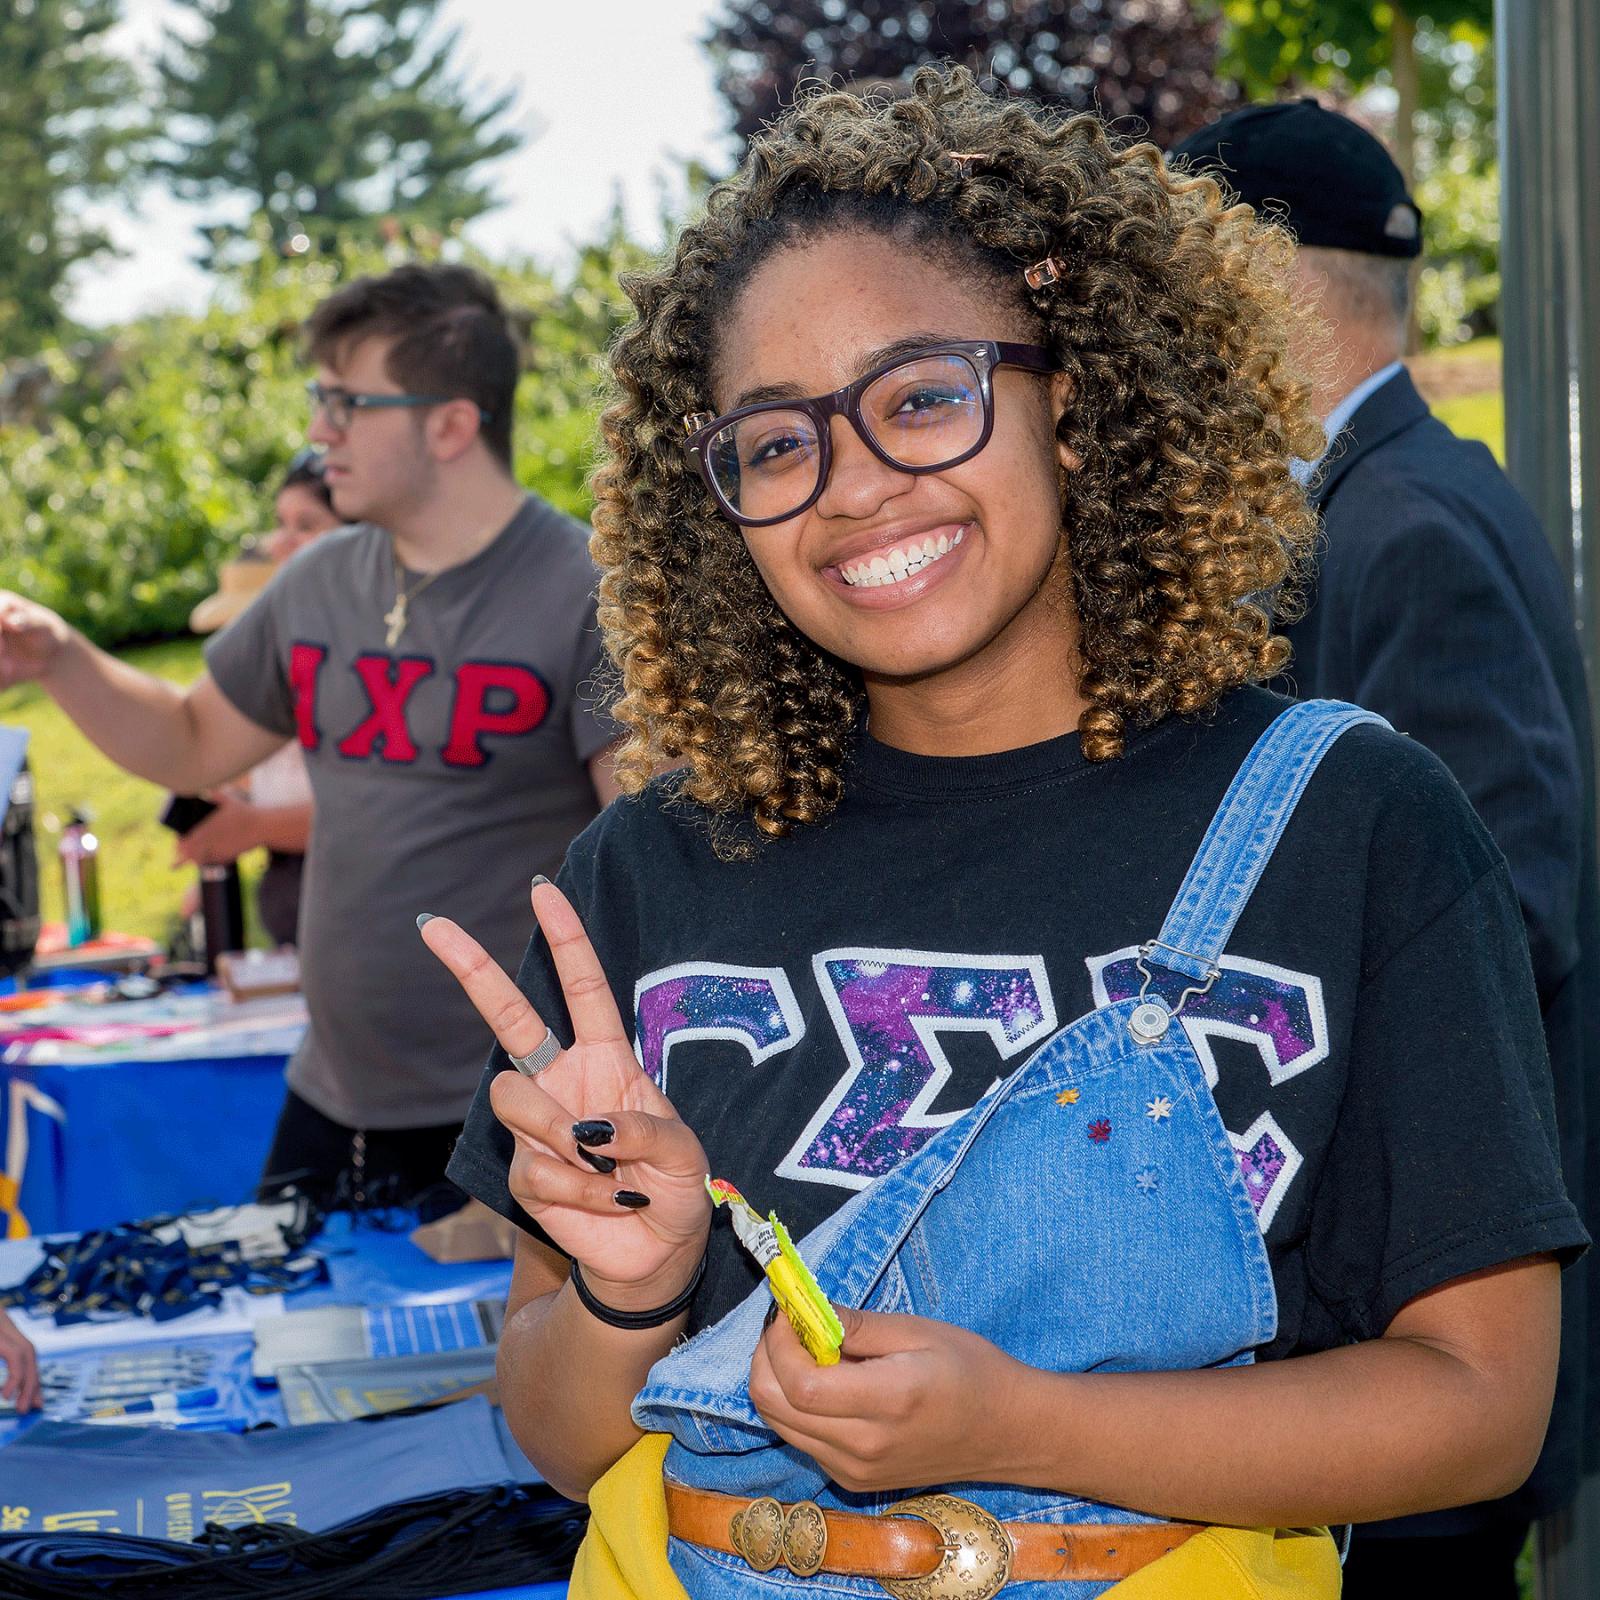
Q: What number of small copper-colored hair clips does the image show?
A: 3